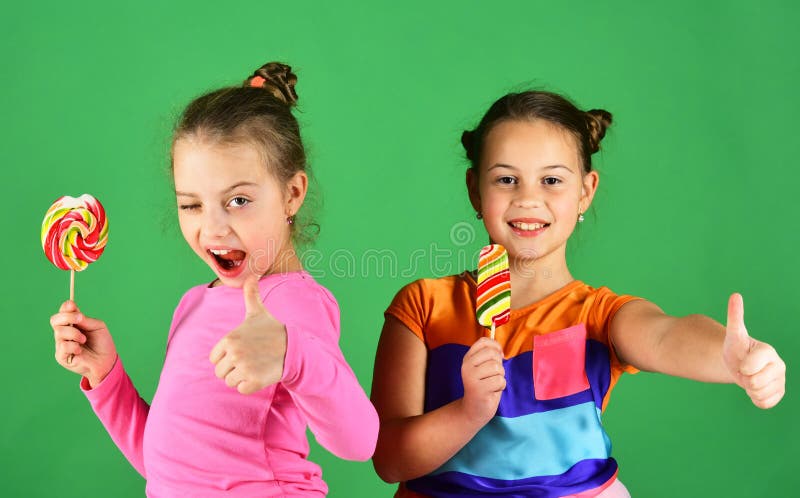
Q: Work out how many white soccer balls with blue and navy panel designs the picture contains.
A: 0